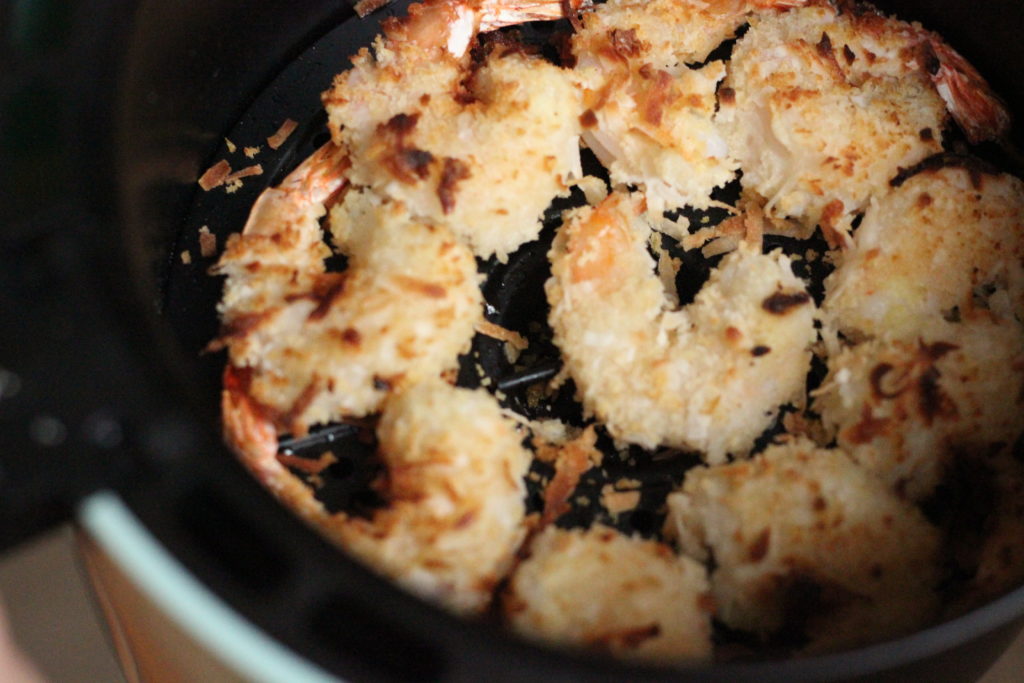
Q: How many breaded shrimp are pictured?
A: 10